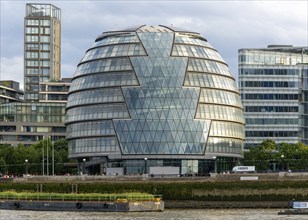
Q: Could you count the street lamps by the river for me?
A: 5